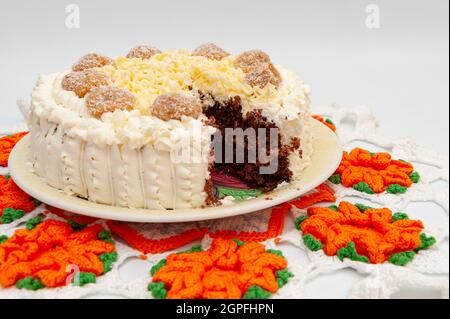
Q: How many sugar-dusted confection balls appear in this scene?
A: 8